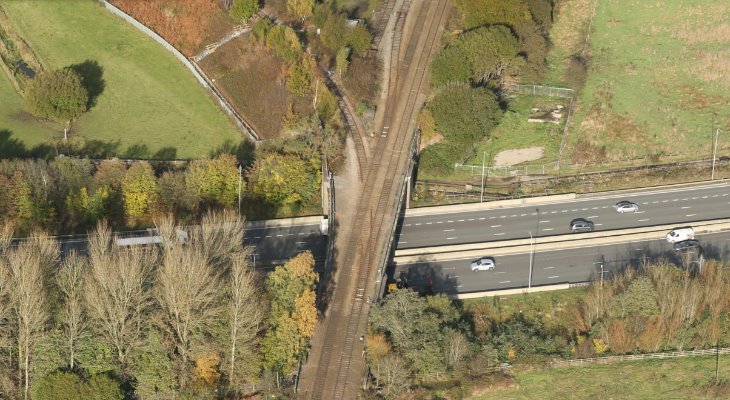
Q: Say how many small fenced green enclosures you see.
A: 1